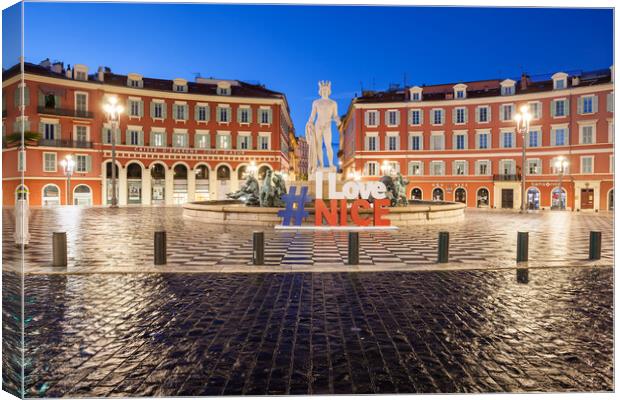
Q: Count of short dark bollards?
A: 7